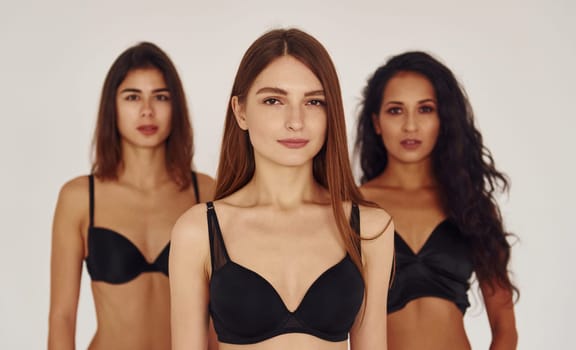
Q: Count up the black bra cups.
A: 6